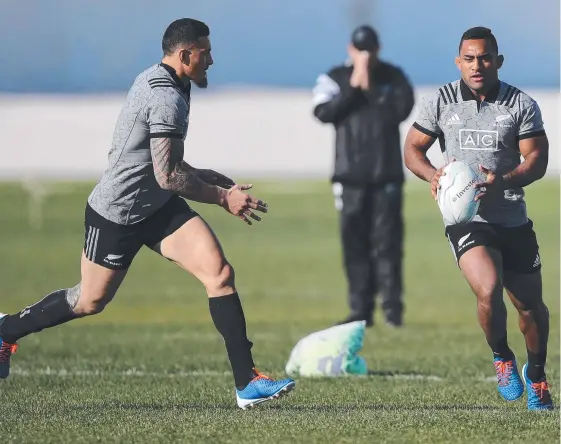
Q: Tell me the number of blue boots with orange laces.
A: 4